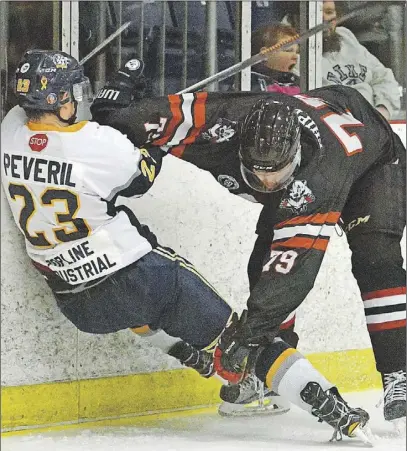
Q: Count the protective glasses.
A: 2